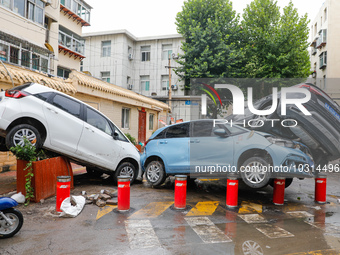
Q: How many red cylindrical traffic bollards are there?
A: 6